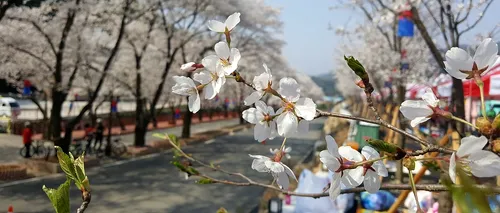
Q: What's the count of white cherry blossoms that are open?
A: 13